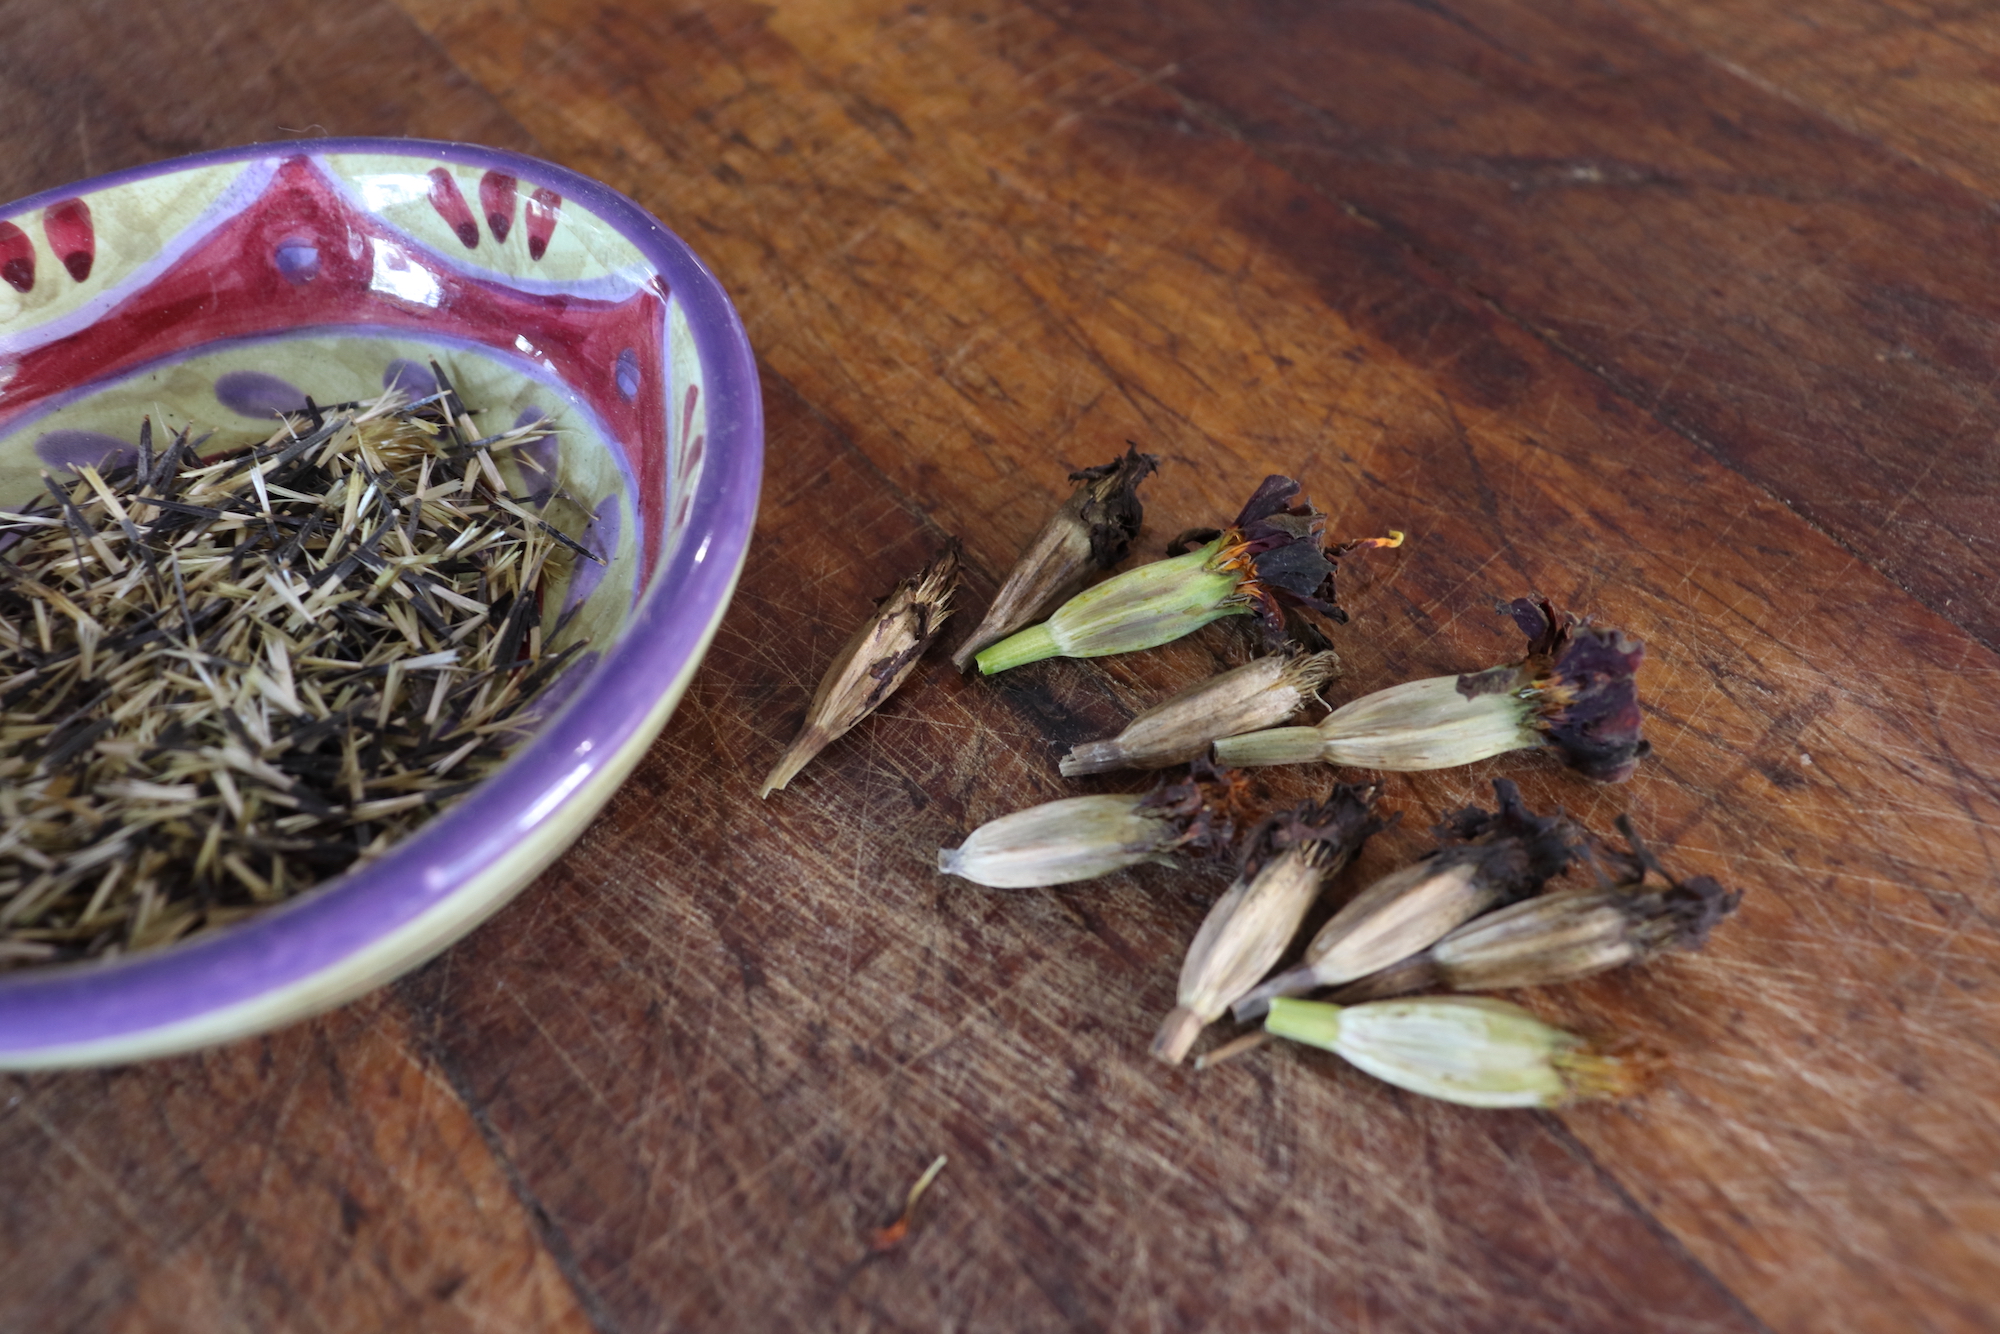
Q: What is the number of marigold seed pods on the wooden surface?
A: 10